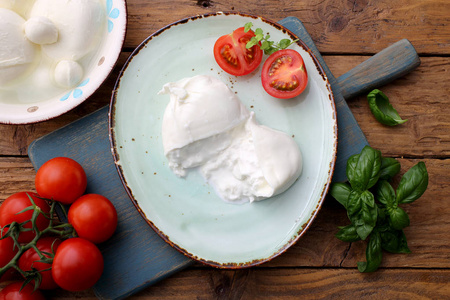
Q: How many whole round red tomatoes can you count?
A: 7